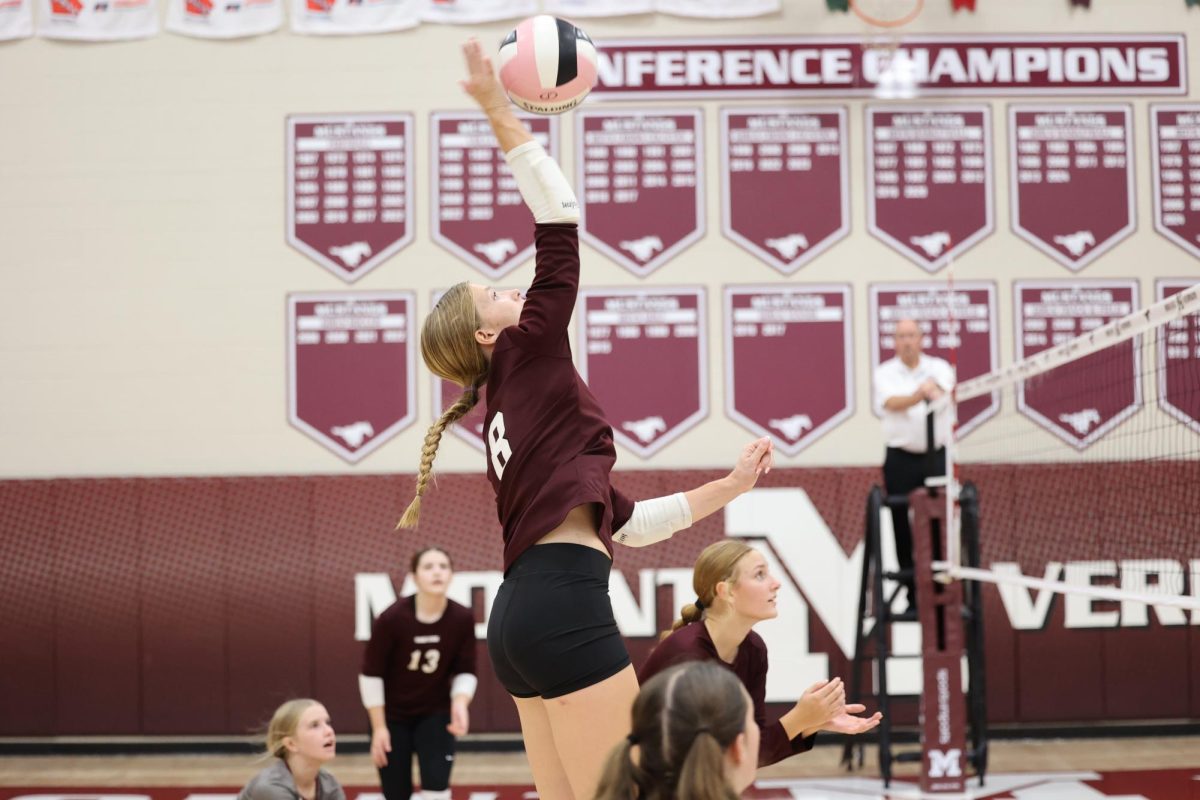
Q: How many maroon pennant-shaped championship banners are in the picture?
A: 14